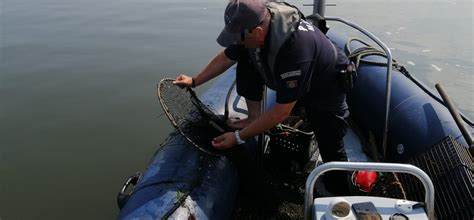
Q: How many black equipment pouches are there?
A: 1